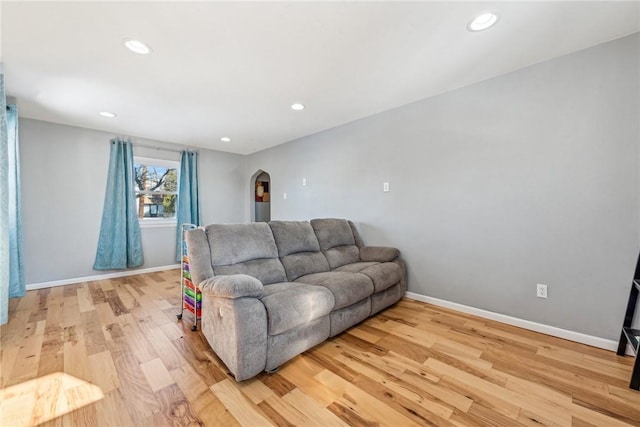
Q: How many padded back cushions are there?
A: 3